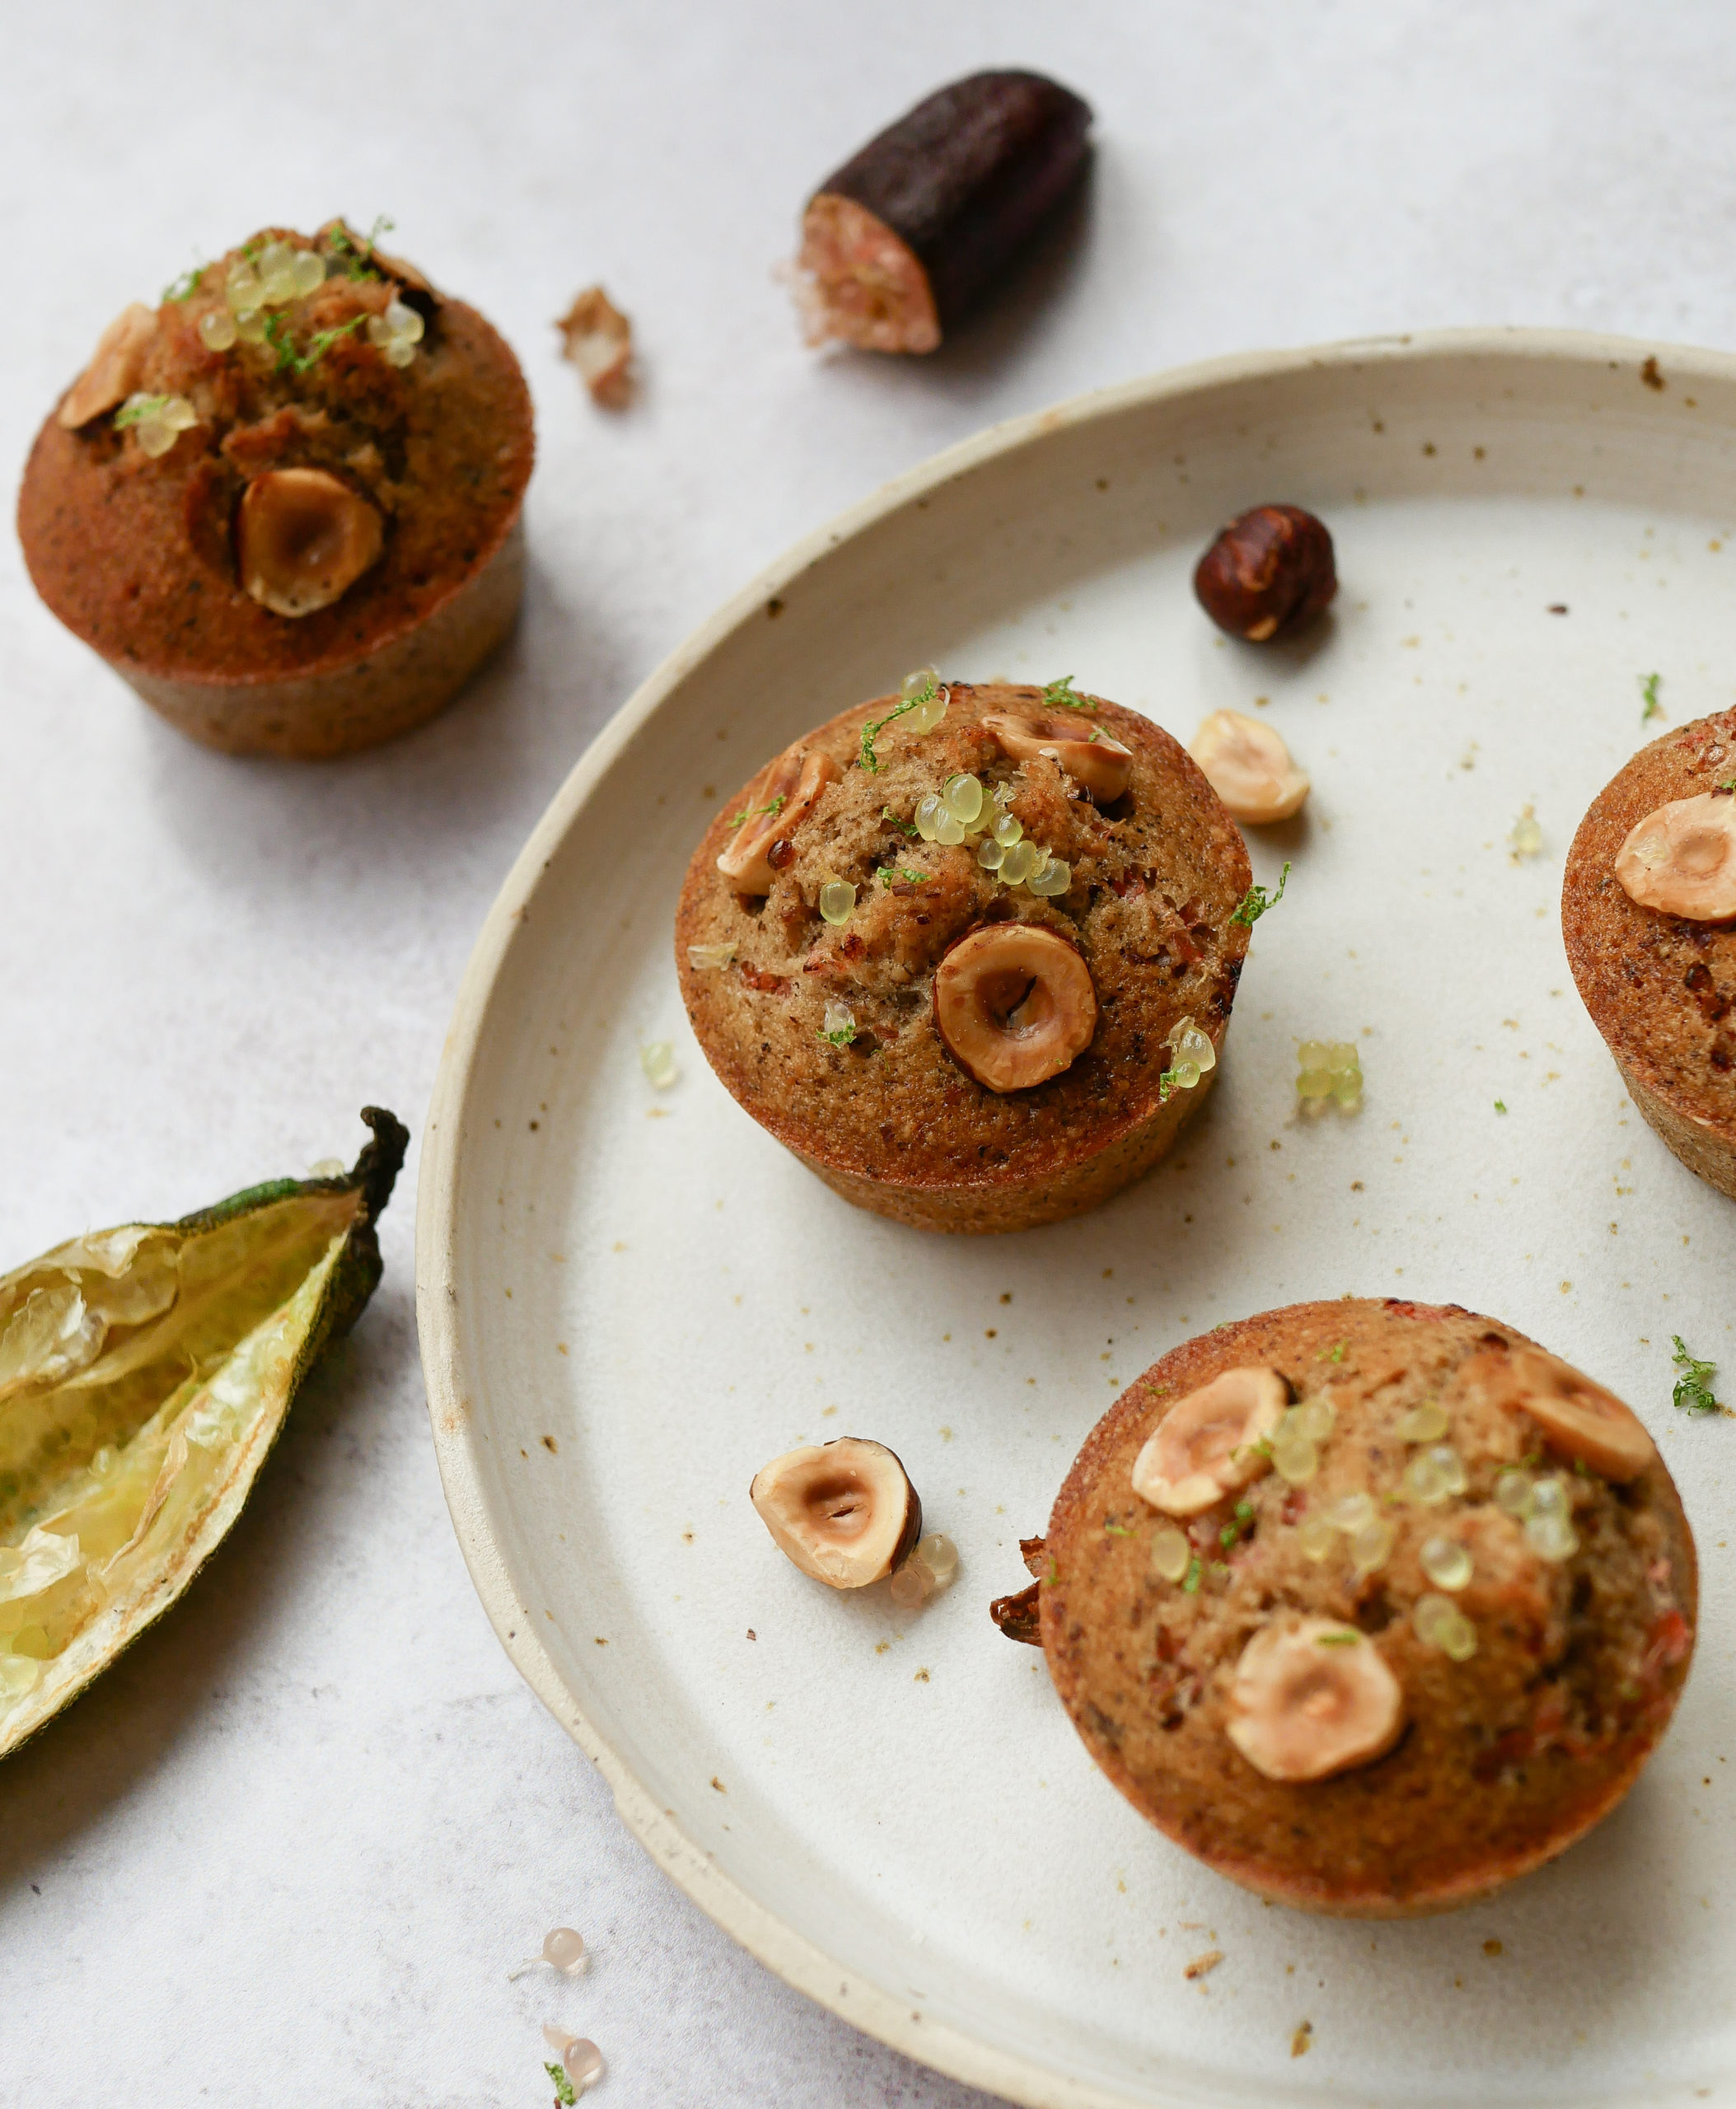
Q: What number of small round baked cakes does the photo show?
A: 4